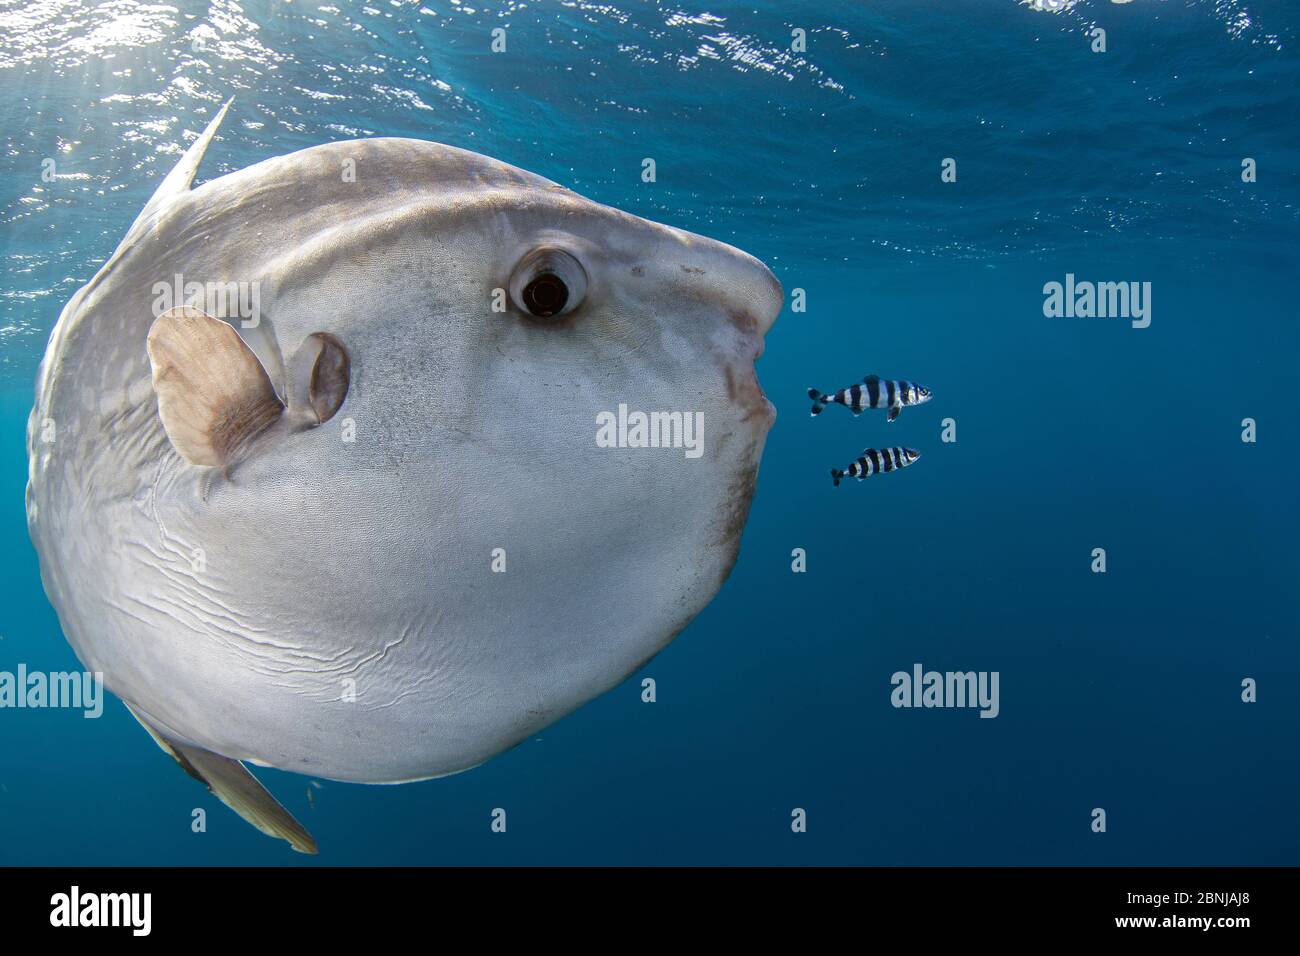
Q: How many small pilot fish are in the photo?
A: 2